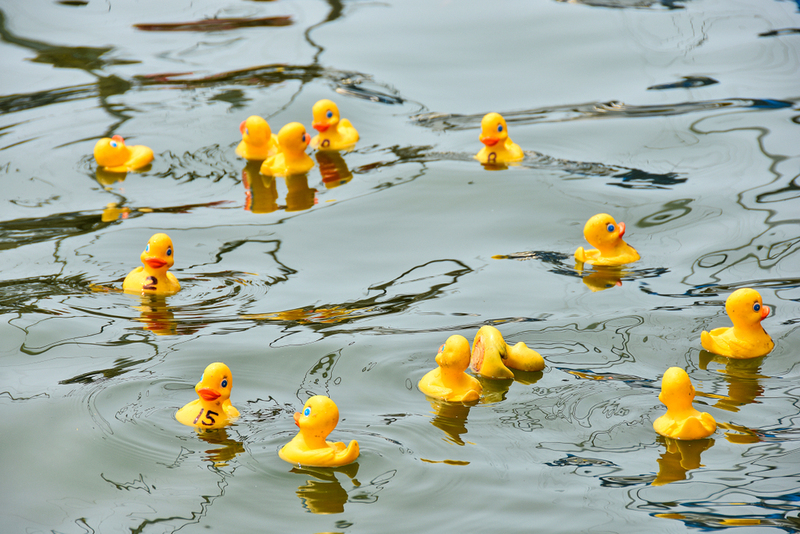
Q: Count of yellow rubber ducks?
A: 13